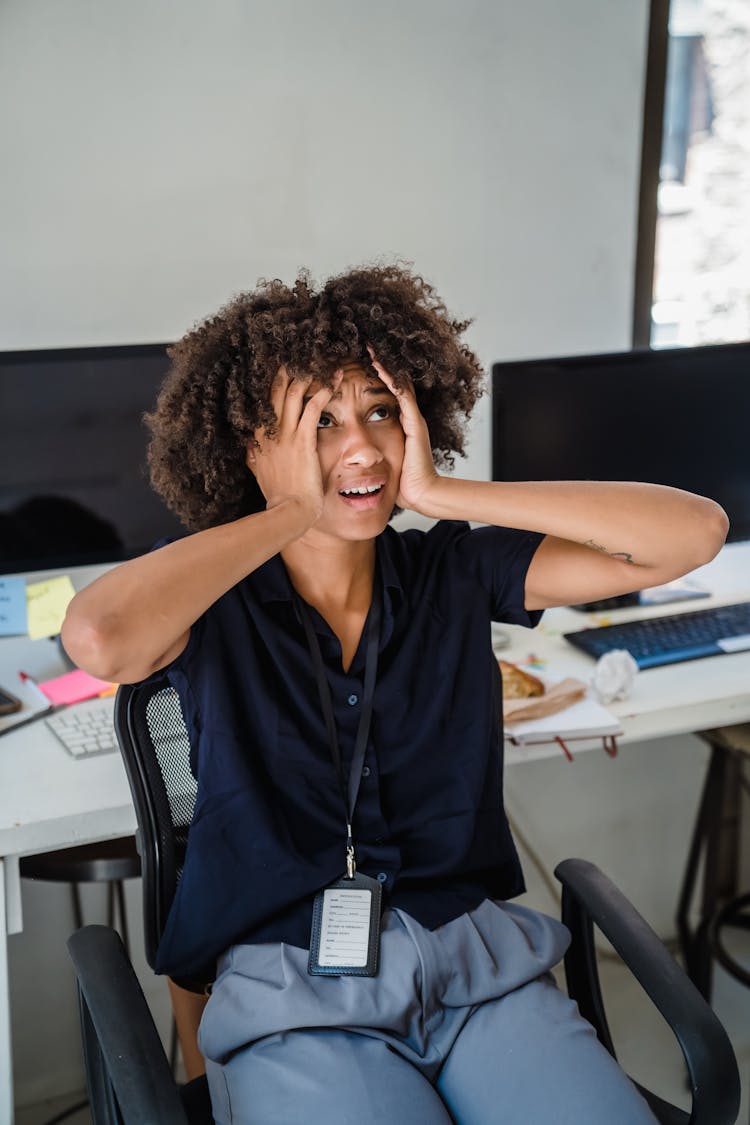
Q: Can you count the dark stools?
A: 2